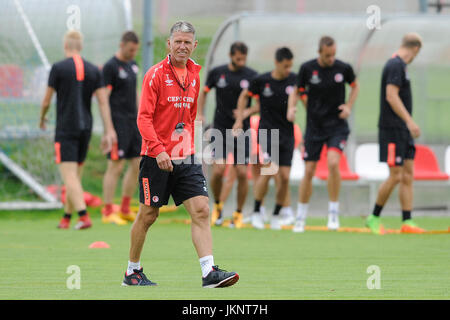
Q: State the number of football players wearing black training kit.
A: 6